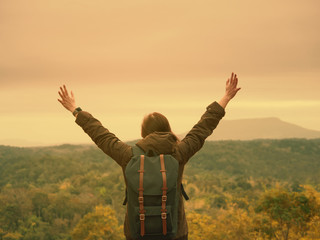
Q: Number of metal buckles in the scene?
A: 4